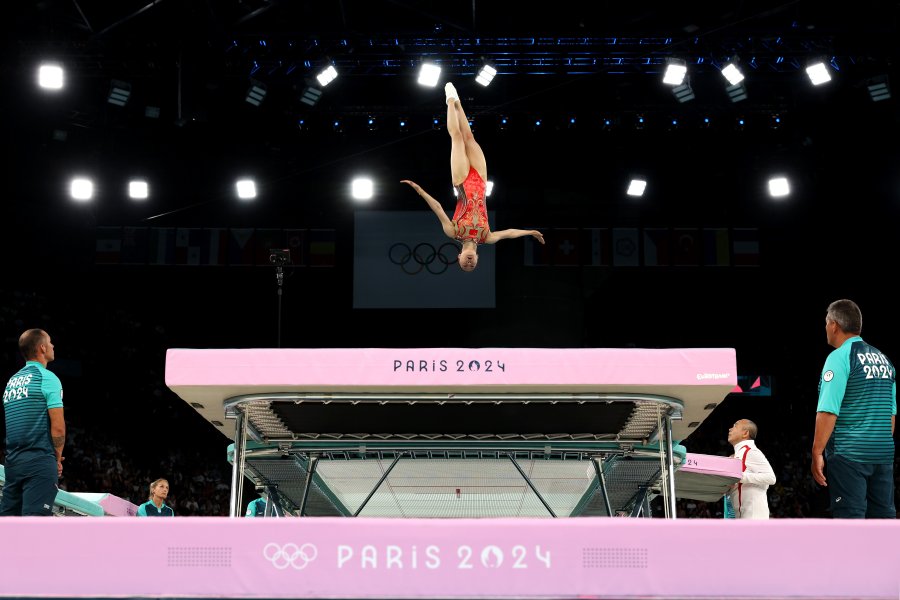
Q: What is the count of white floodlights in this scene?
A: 14